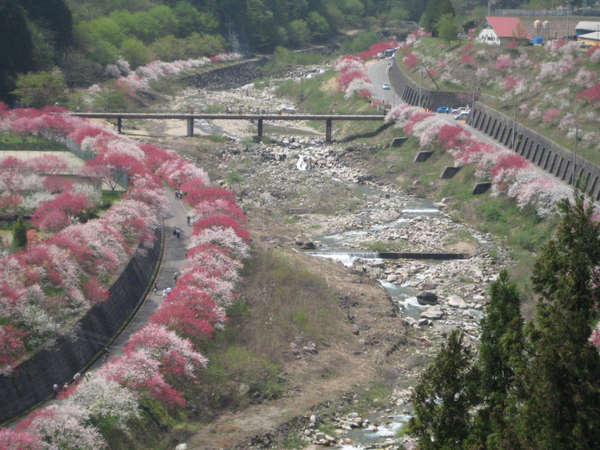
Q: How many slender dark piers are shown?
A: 4